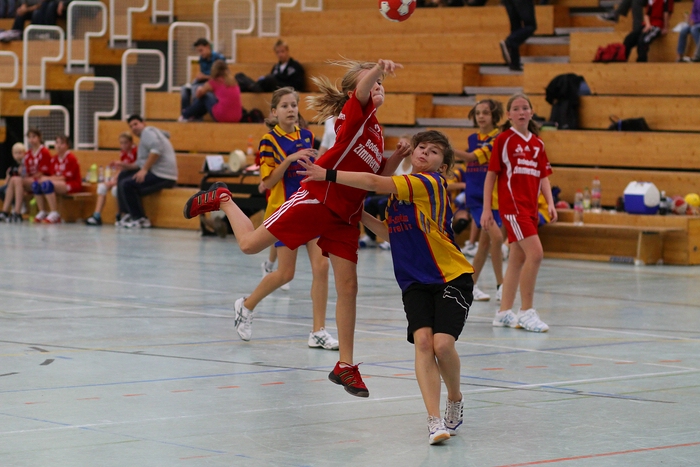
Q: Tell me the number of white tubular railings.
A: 12